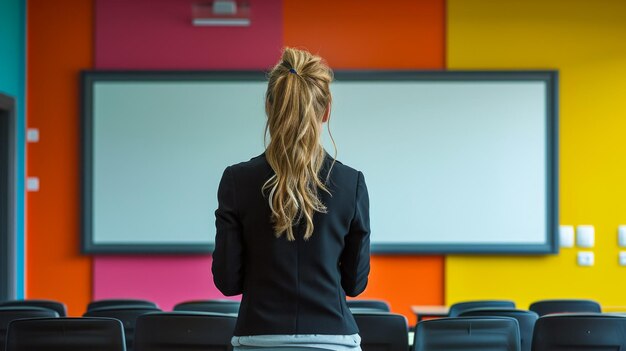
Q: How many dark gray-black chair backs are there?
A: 14